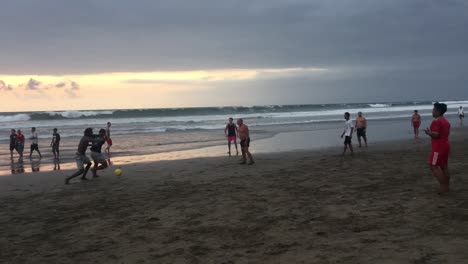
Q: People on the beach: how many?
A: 14